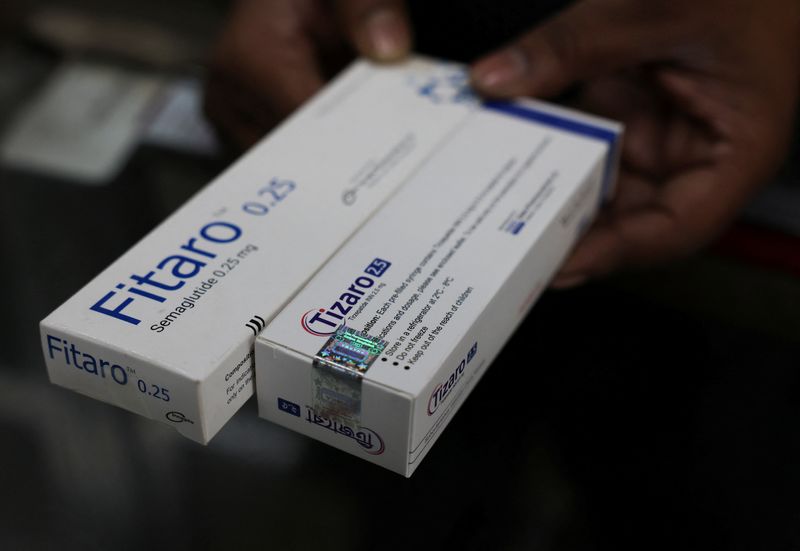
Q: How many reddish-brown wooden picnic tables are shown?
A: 0